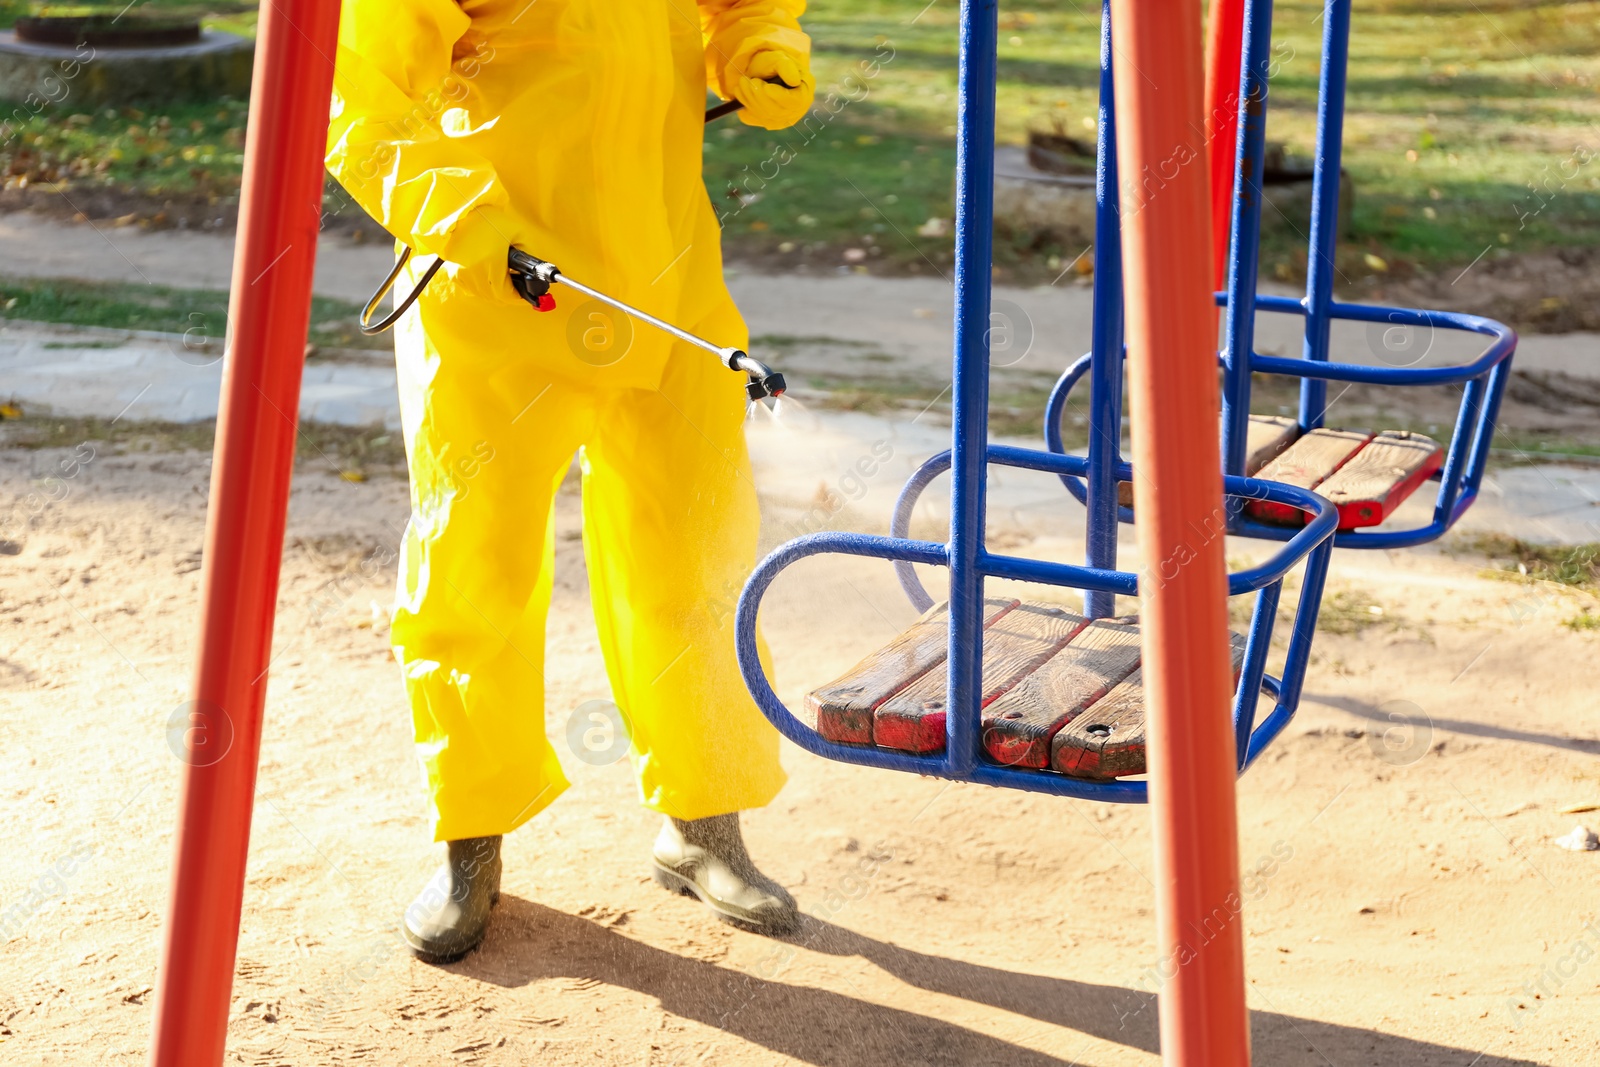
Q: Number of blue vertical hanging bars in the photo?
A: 4